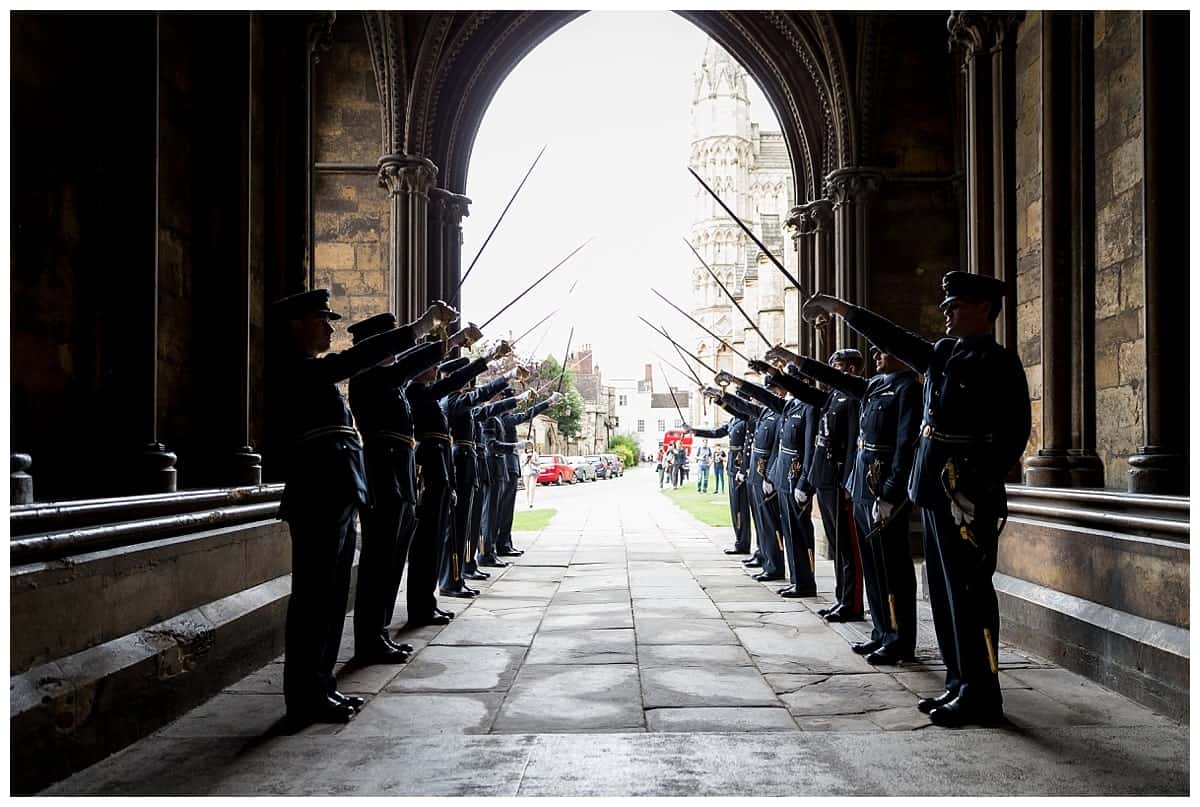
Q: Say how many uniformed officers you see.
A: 14